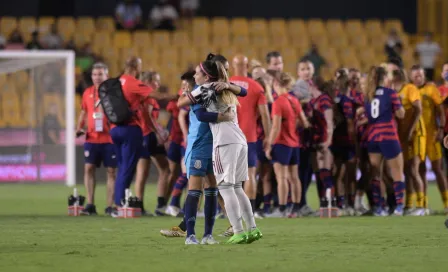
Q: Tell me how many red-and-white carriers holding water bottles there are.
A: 3